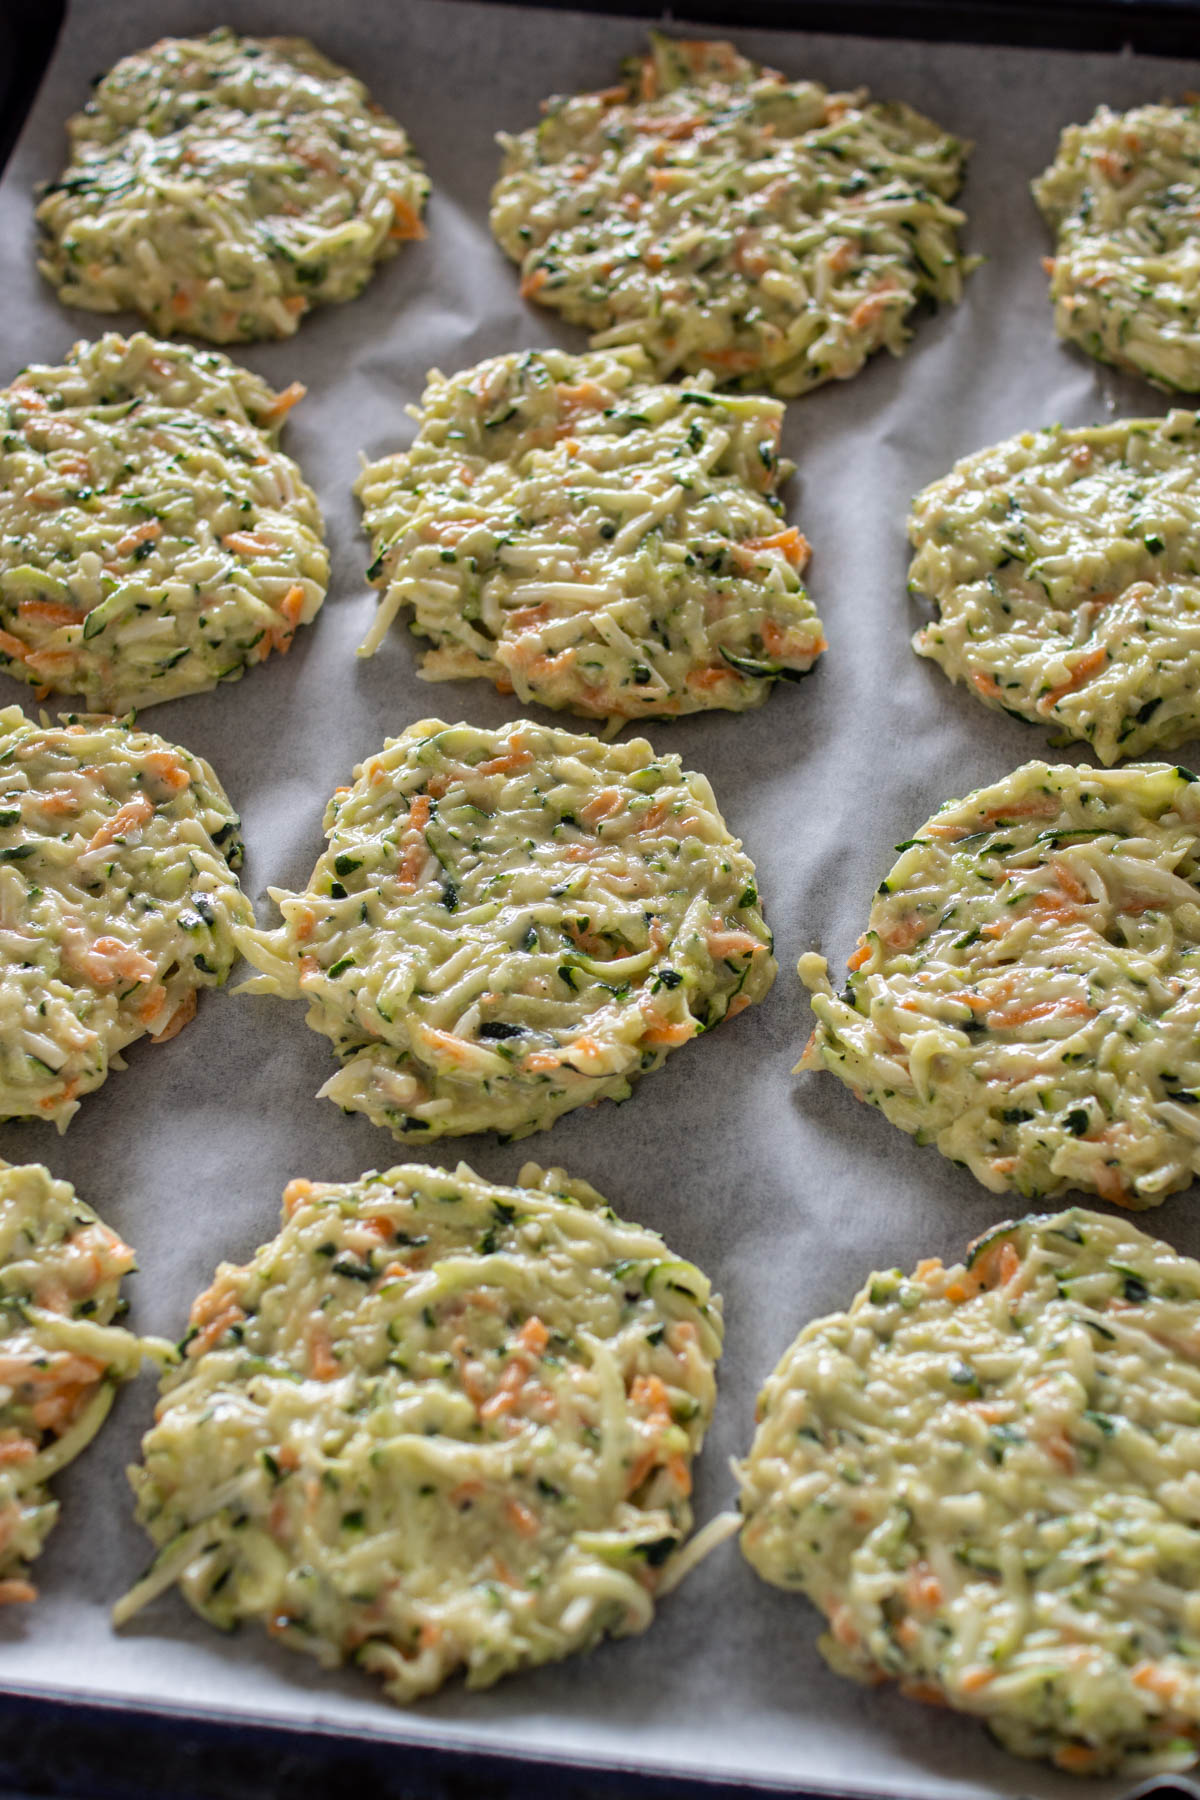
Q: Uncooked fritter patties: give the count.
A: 12